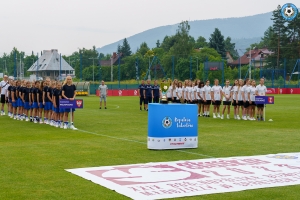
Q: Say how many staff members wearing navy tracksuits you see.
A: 3